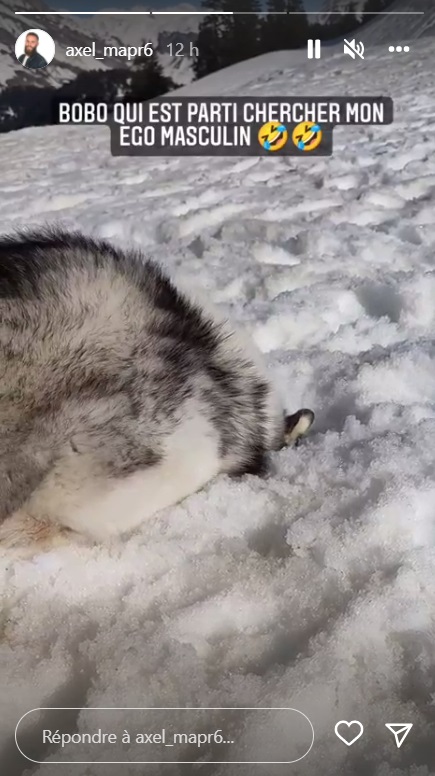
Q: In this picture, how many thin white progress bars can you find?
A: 3